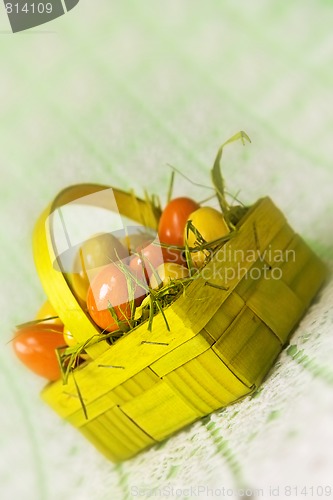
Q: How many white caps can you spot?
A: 0